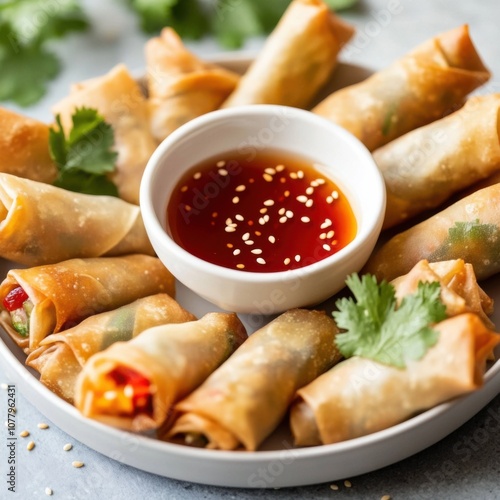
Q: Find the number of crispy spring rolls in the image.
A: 14